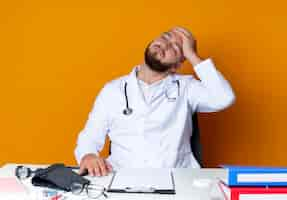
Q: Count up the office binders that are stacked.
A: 2